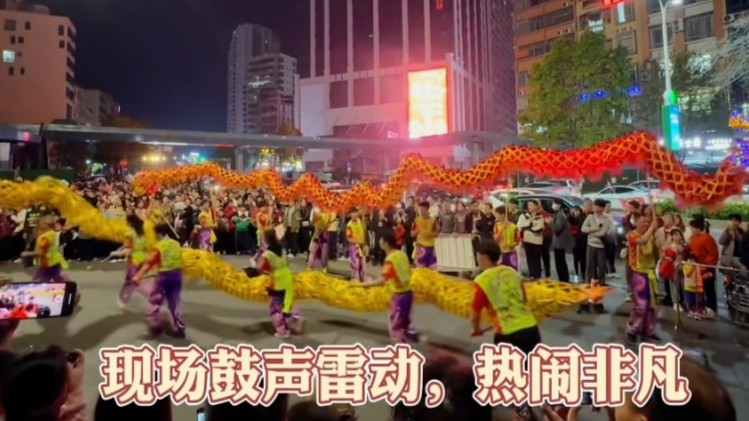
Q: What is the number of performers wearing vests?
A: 13